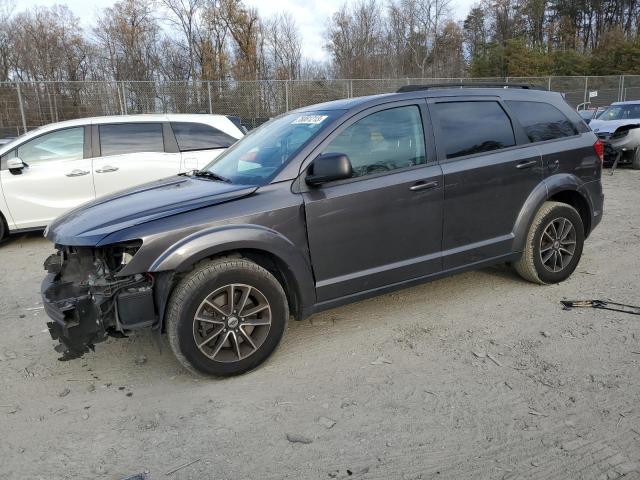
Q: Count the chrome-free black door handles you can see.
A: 2